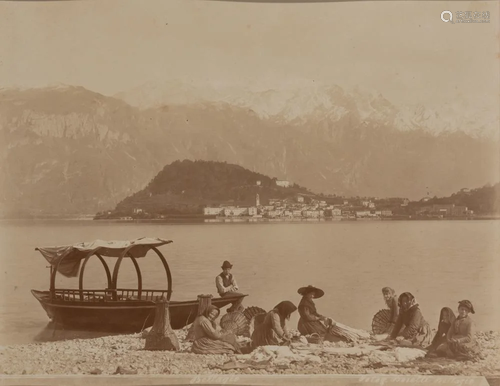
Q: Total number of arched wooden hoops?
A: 3